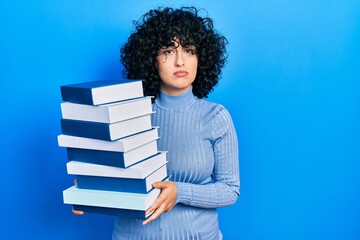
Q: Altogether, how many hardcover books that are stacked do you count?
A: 9